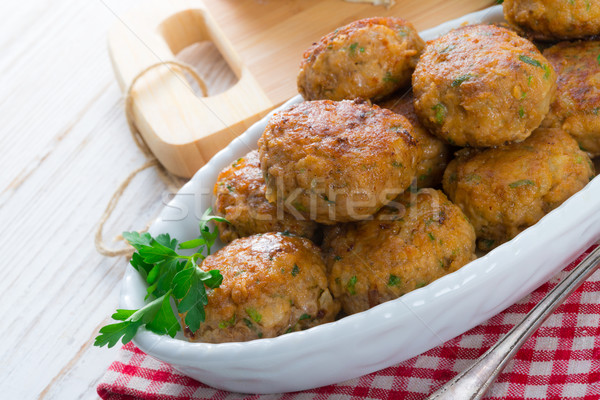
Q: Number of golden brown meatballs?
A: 10